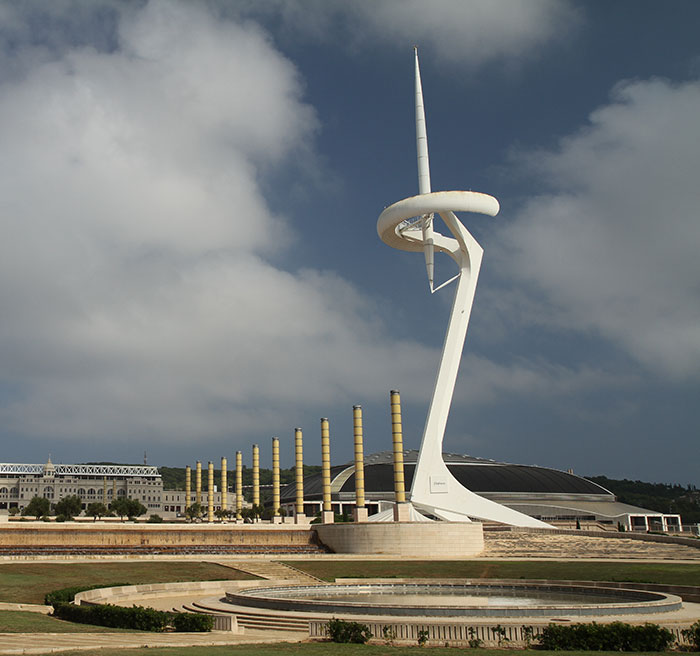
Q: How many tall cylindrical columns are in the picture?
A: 11